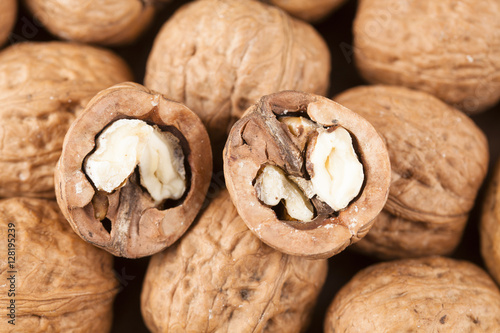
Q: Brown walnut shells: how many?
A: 13